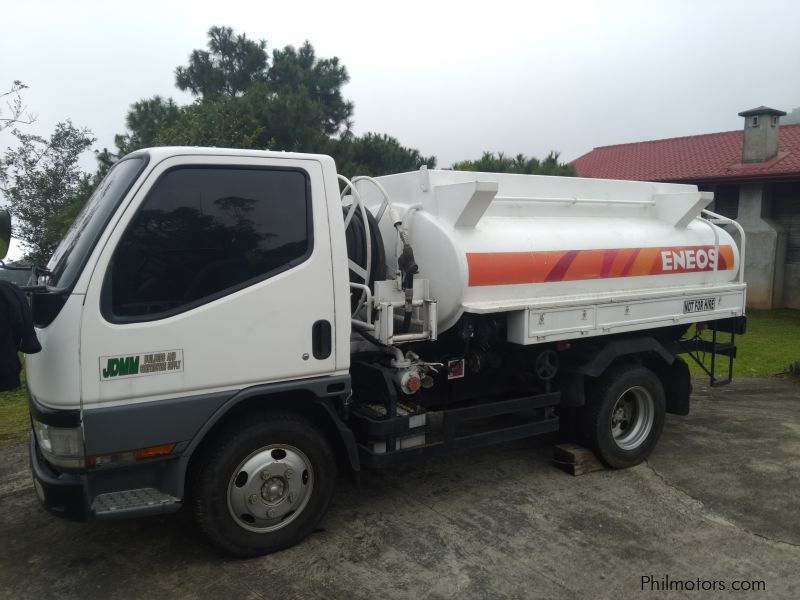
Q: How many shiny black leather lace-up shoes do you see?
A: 0